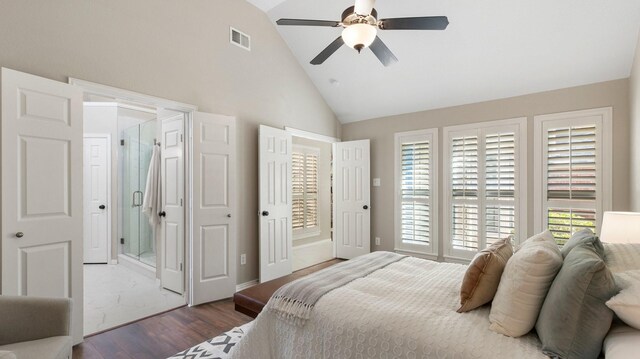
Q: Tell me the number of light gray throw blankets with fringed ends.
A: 1